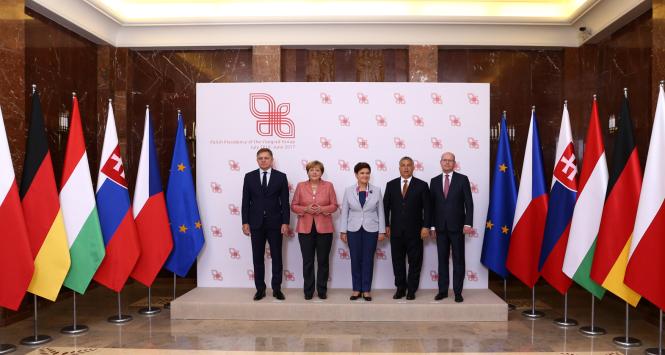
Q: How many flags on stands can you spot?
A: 12